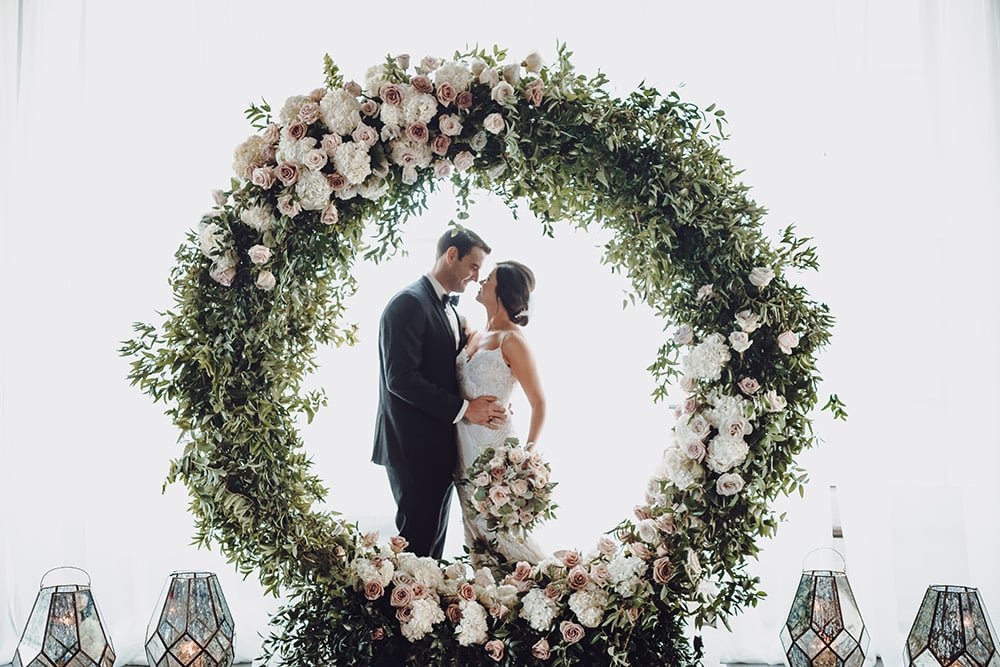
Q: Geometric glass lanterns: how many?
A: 4